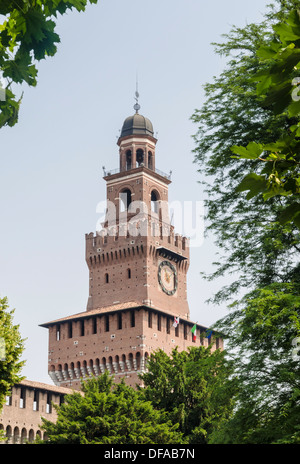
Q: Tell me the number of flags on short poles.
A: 3